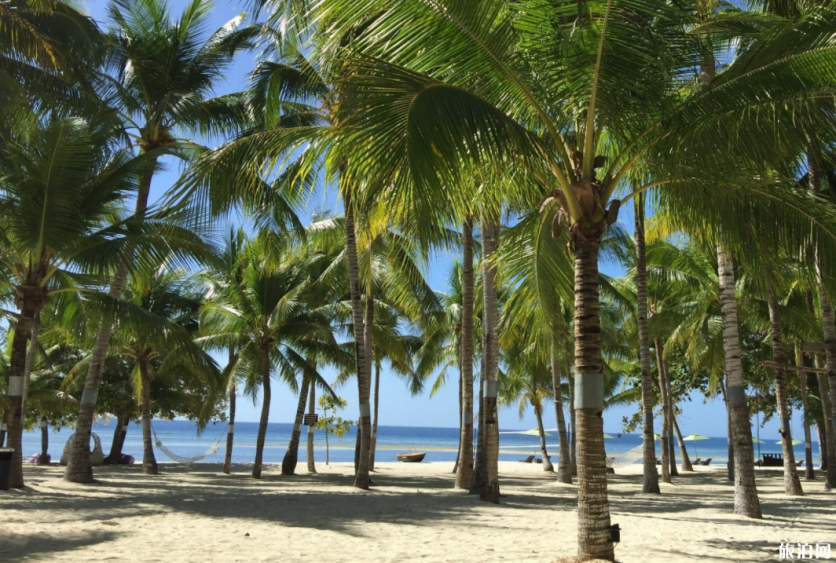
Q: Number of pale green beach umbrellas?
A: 6